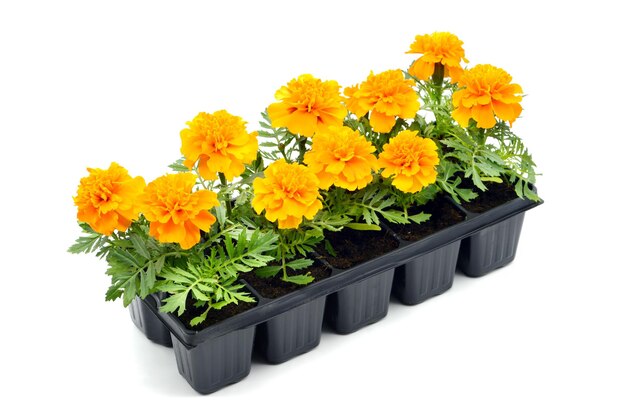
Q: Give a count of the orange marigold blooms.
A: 10